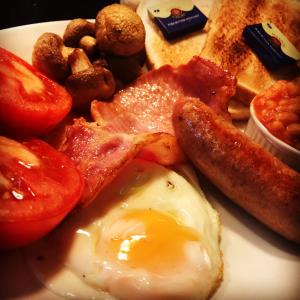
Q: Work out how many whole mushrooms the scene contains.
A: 4